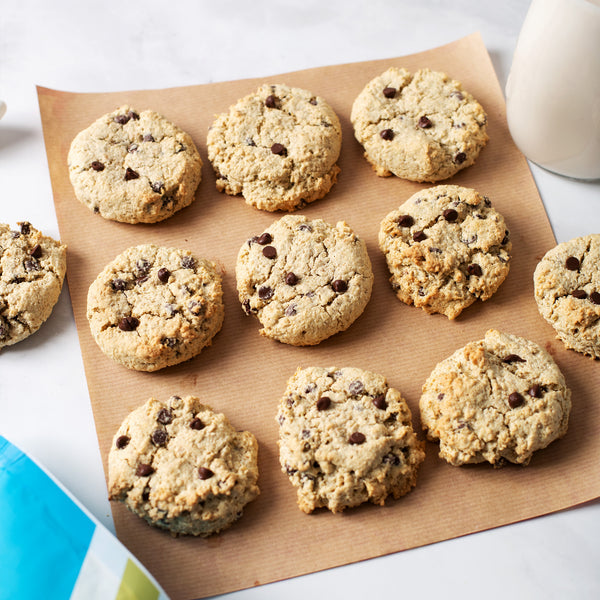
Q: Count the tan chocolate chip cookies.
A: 11